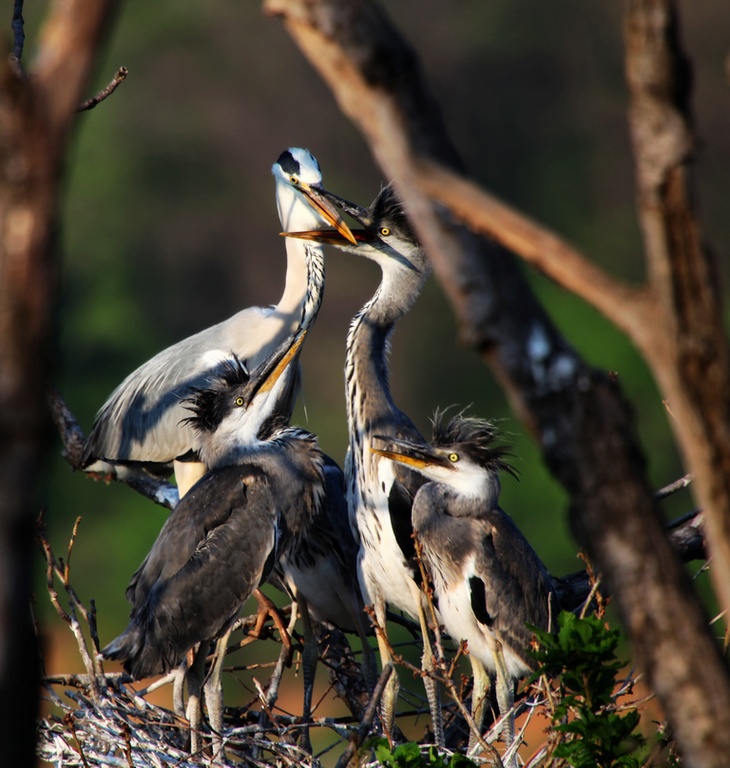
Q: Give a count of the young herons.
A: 3